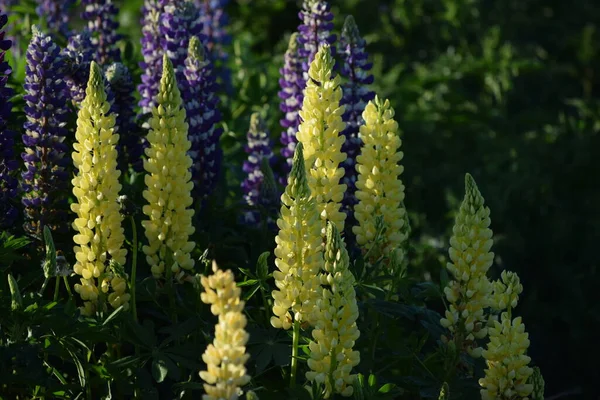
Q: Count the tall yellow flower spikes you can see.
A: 9